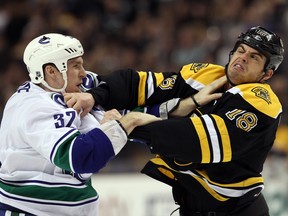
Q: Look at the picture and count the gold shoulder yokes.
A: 2